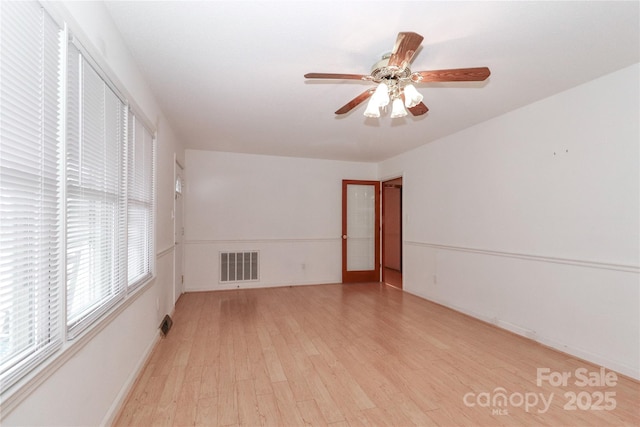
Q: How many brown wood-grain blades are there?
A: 5